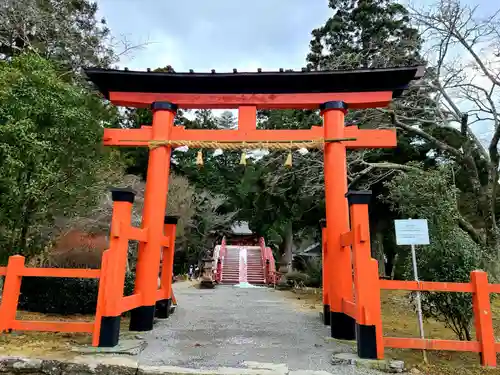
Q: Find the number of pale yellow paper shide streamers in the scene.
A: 3